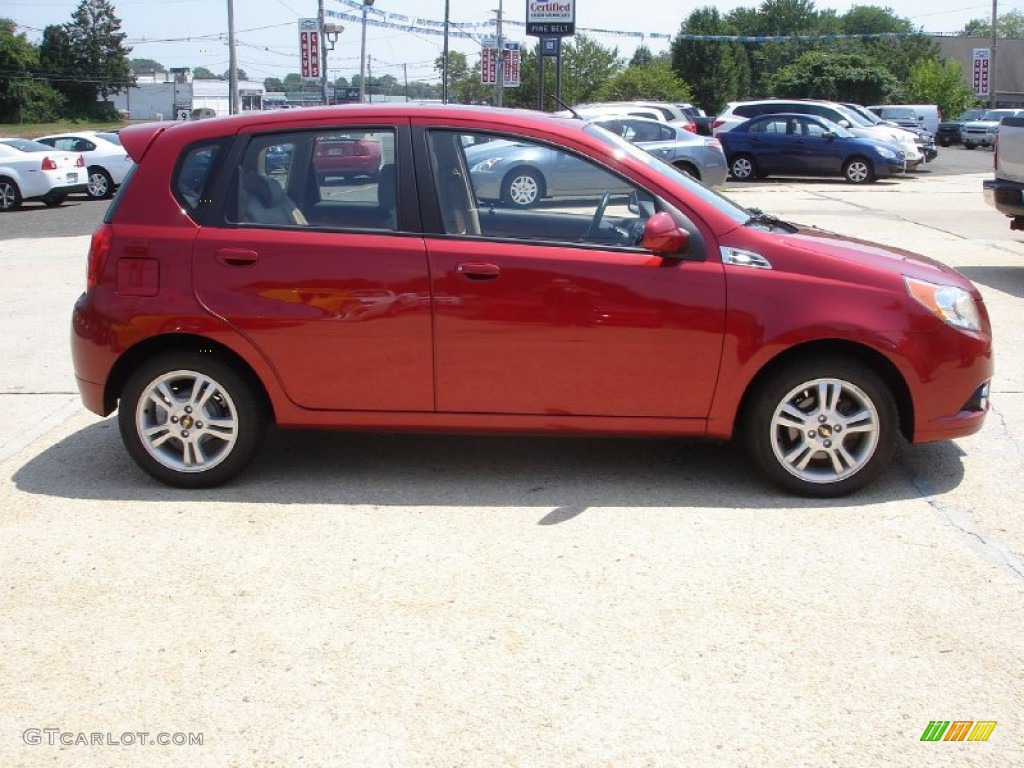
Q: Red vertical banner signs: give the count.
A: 4